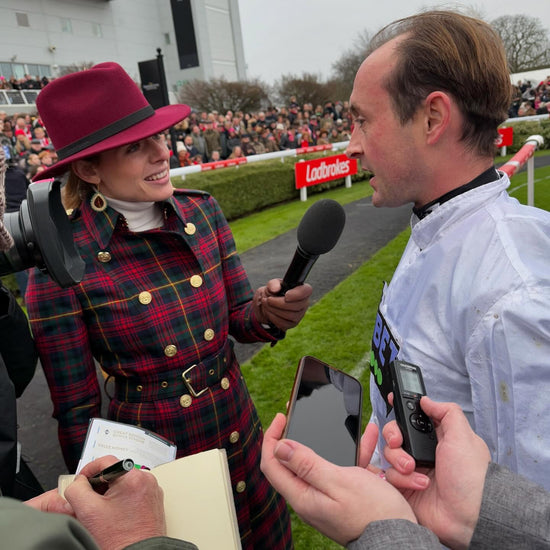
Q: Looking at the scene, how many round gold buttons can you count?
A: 10